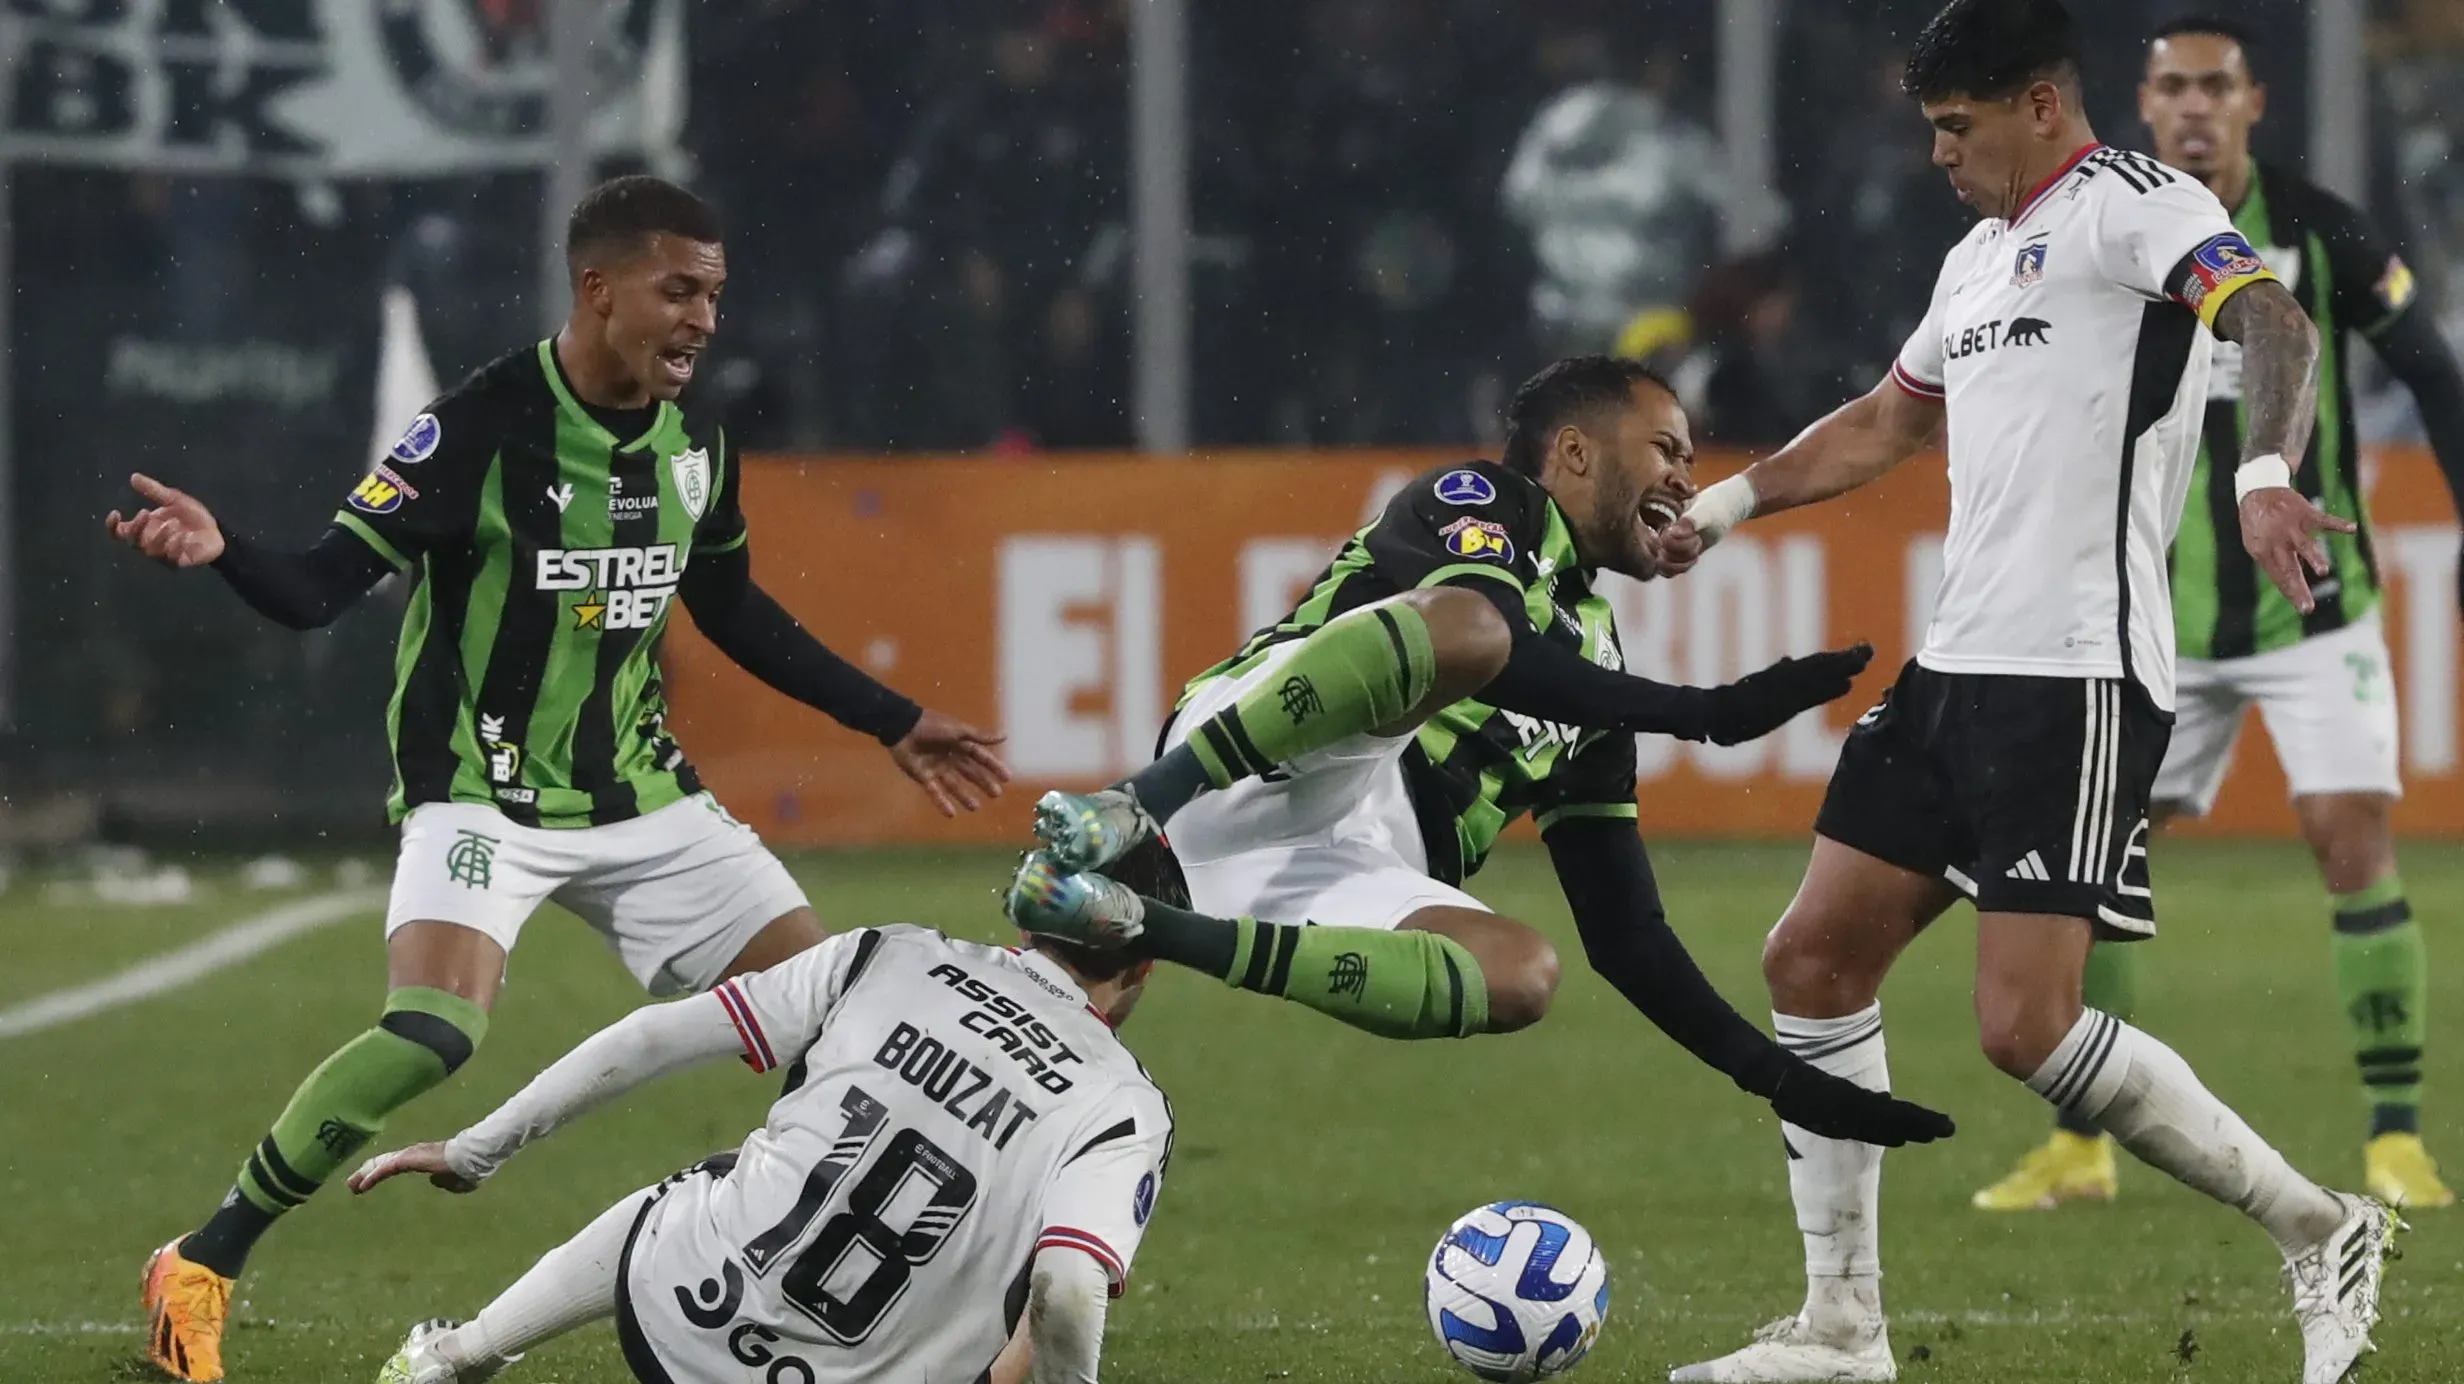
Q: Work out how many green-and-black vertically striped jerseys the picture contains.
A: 3